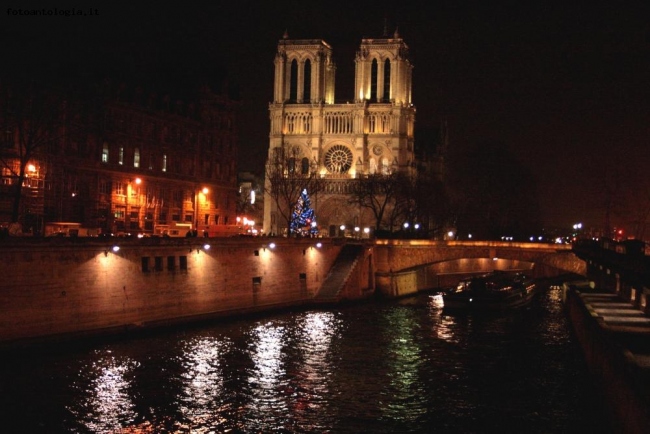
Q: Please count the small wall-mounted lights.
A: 4